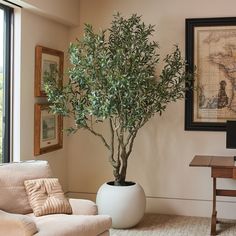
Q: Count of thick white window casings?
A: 1